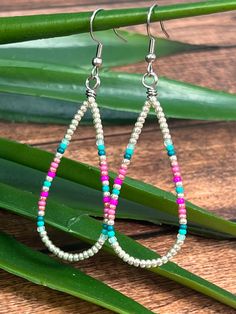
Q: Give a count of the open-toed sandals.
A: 0